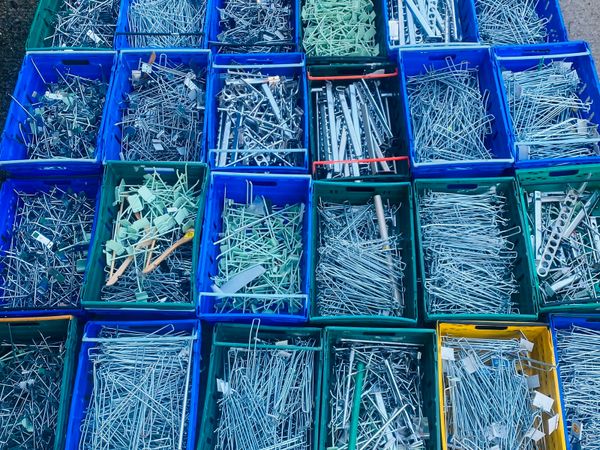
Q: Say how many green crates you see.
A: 10